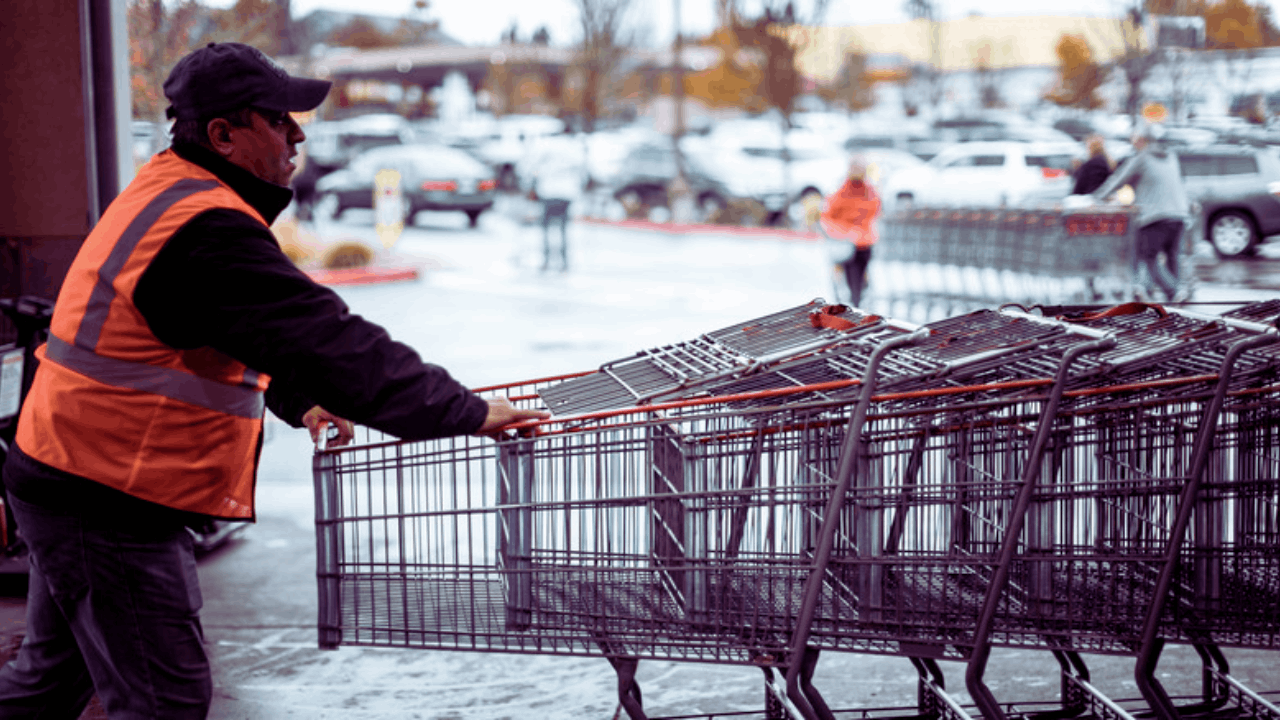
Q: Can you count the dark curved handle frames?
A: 3